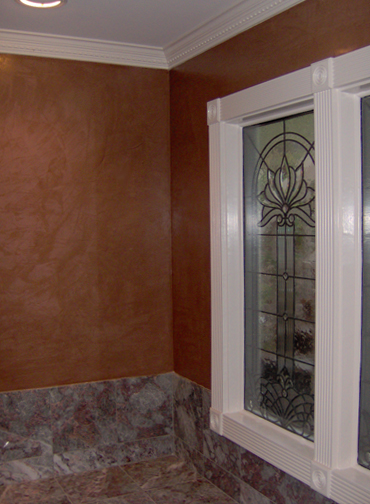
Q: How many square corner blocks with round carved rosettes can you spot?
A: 4